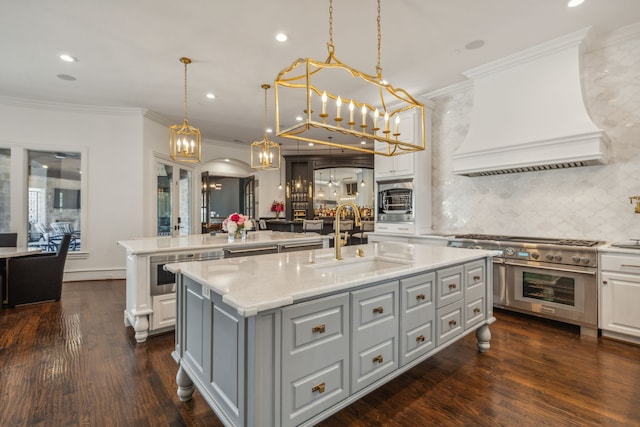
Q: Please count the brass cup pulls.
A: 10